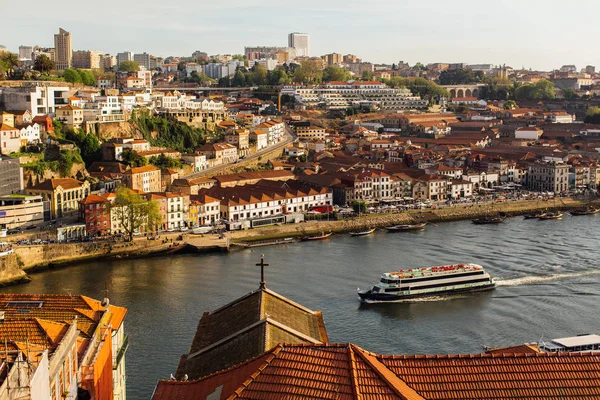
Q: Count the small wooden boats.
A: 7